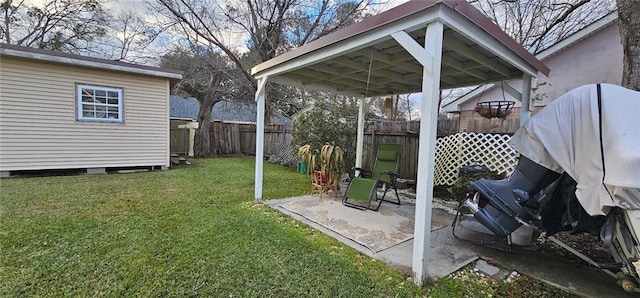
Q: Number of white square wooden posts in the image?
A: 4